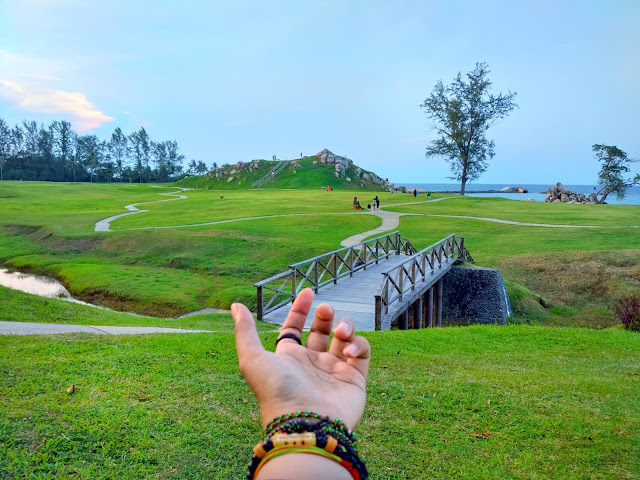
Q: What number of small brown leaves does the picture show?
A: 2